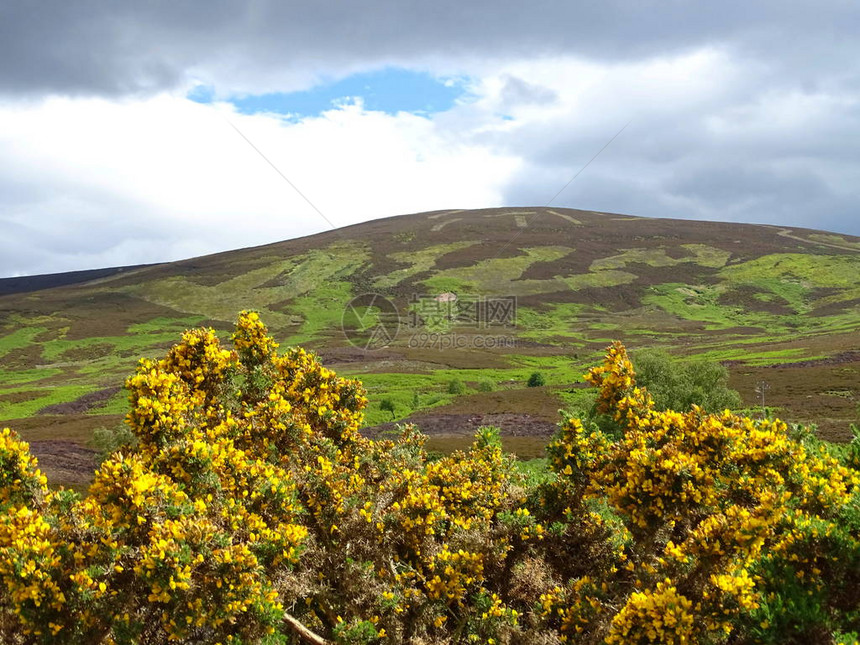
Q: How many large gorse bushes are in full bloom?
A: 2